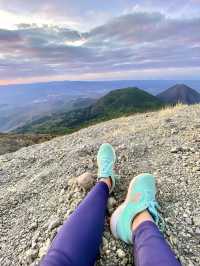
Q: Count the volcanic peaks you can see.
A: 2